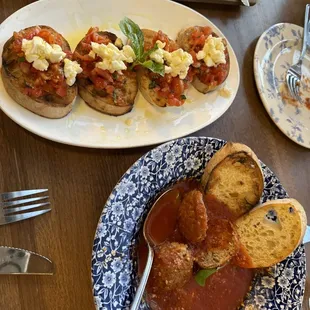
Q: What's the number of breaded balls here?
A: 3